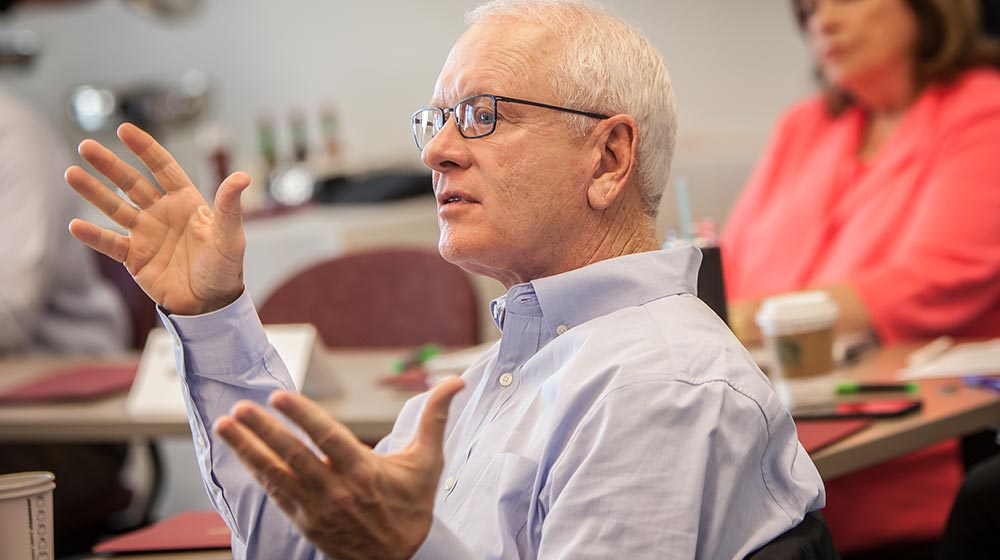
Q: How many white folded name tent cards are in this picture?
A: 1